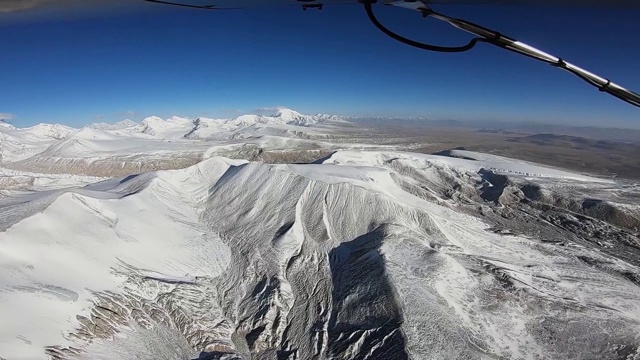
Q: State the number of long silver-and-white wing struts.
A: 1